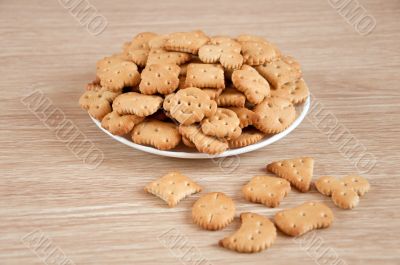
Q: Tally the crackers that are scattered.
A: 7